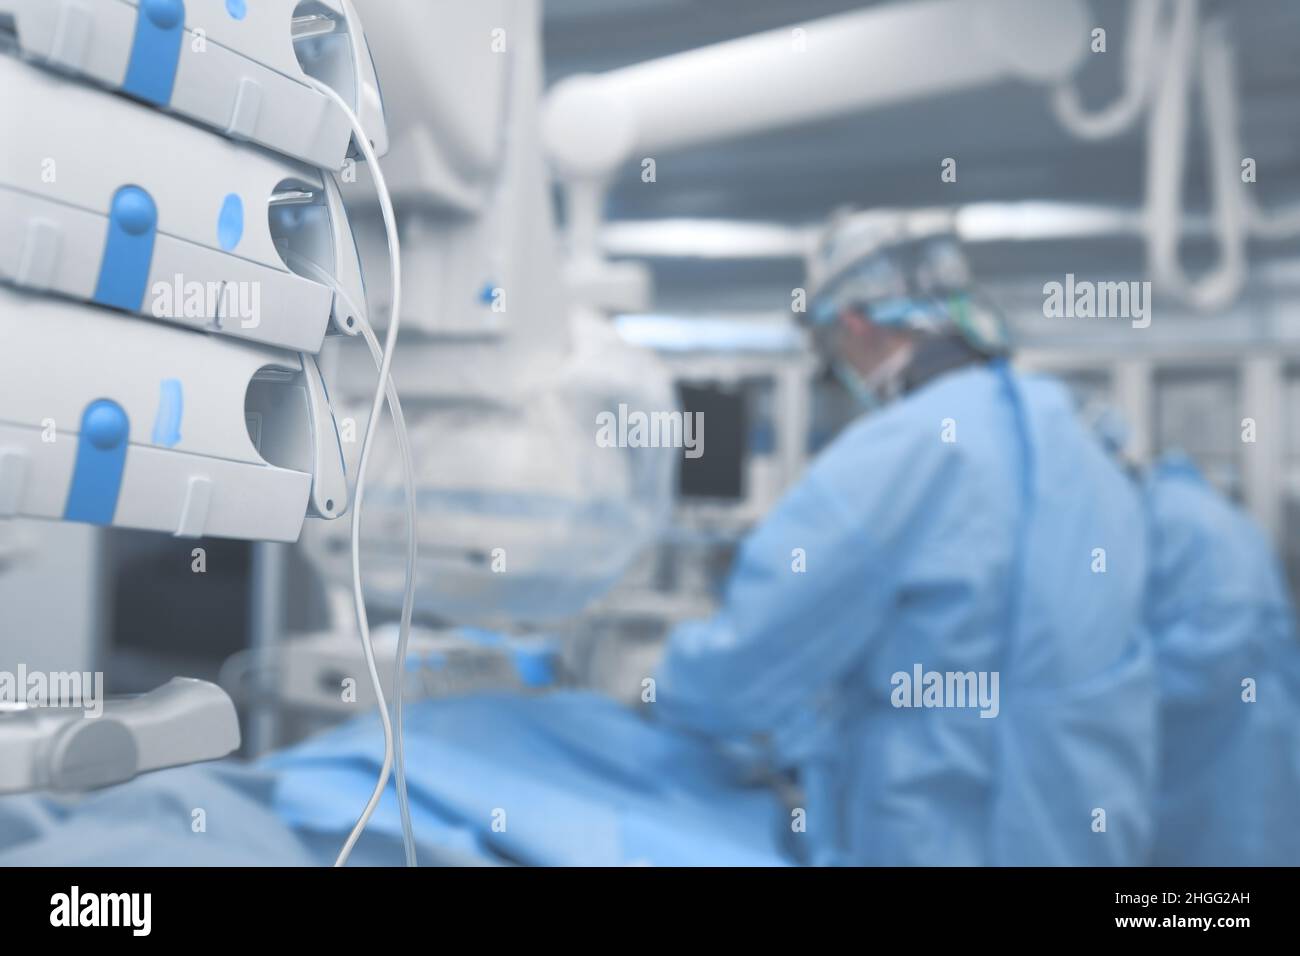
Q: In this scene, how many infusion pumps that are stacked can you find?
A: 3